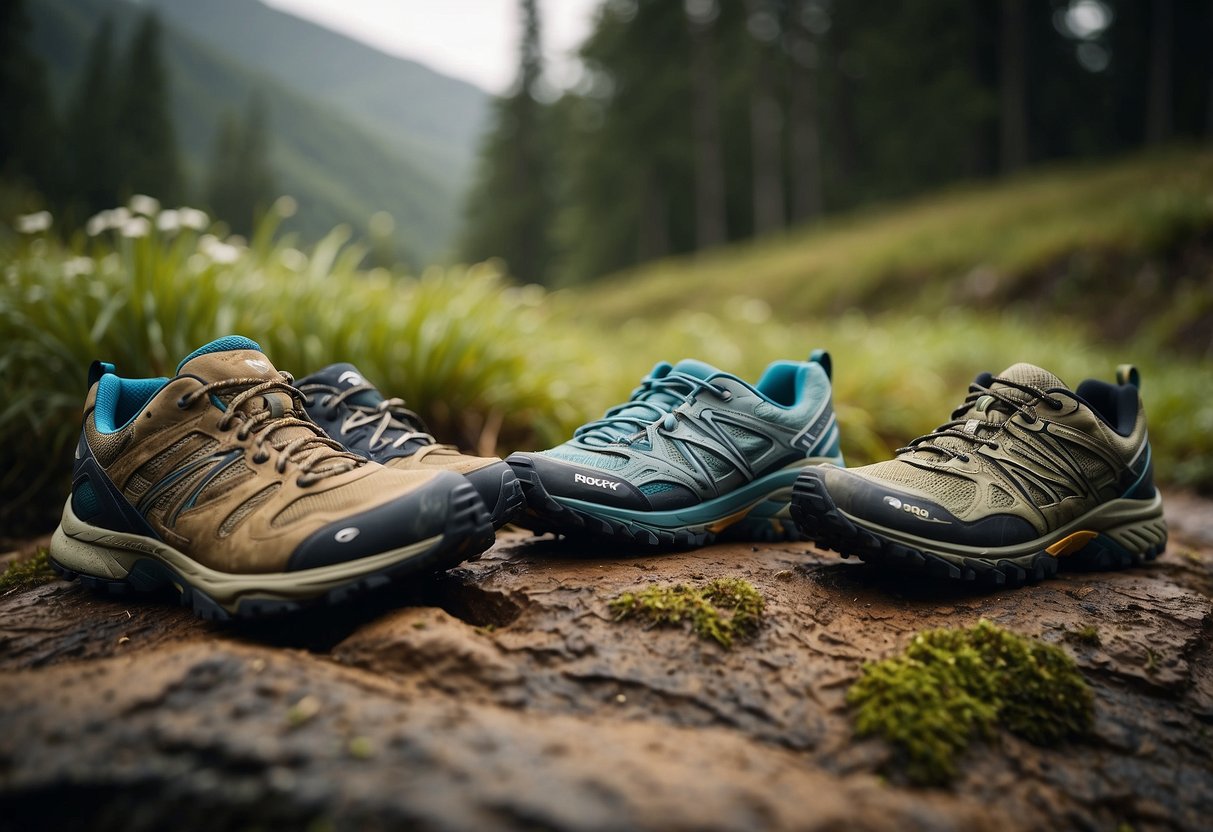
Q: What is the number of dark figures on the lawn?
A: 0